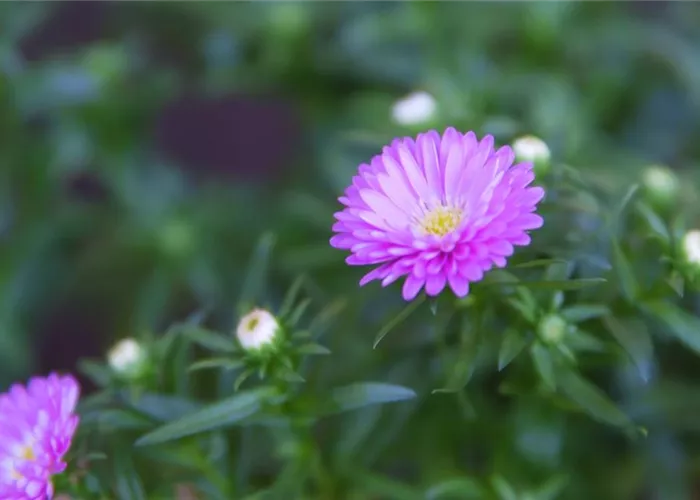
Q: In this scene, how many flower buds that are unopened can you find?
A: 7